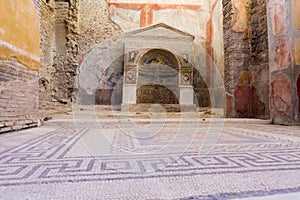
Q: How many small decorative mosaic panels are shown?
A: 4